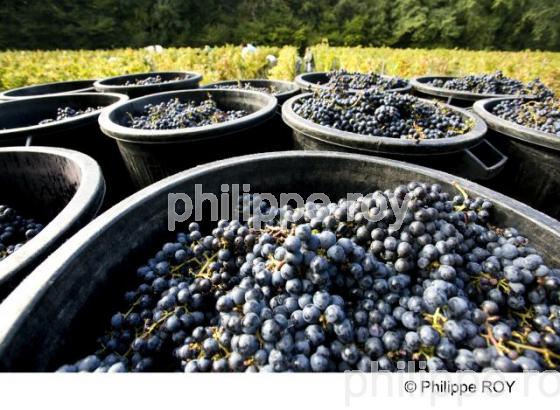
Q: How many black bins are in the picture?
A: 11